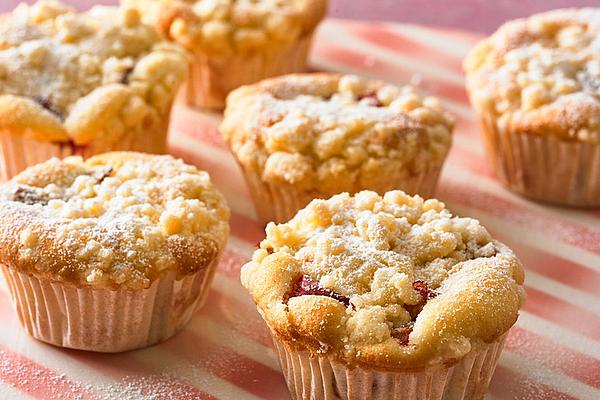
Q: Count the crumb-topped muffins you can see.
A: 6